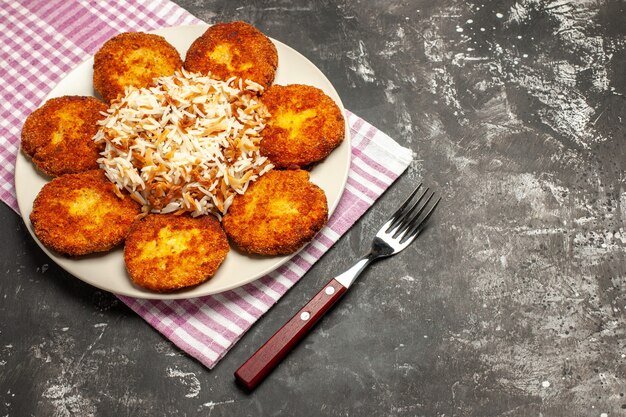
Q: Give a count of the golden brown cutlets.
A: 7